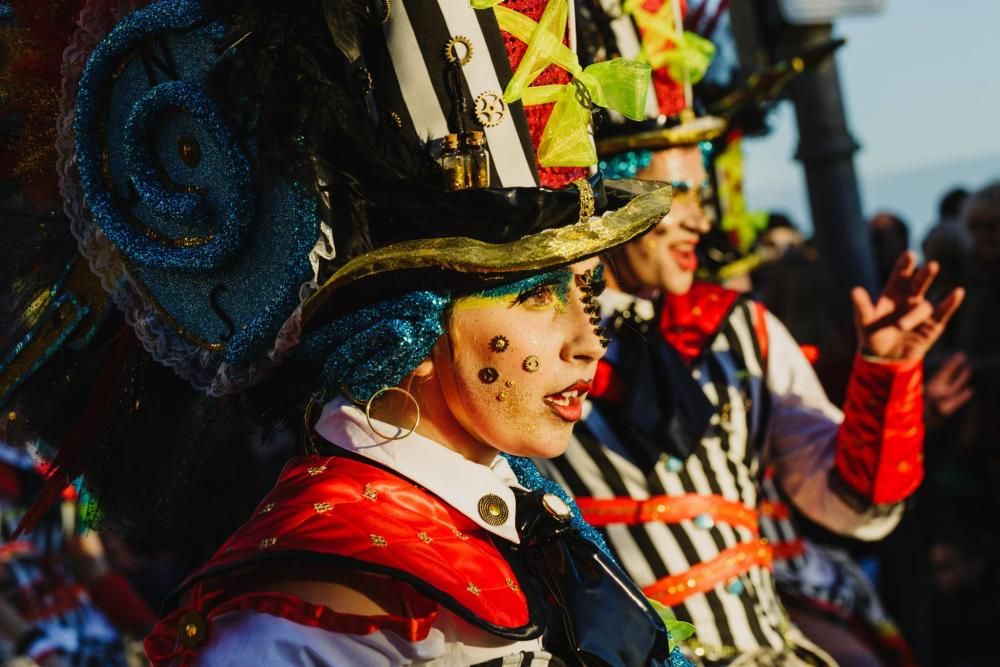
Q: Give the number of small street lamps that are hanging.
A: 0